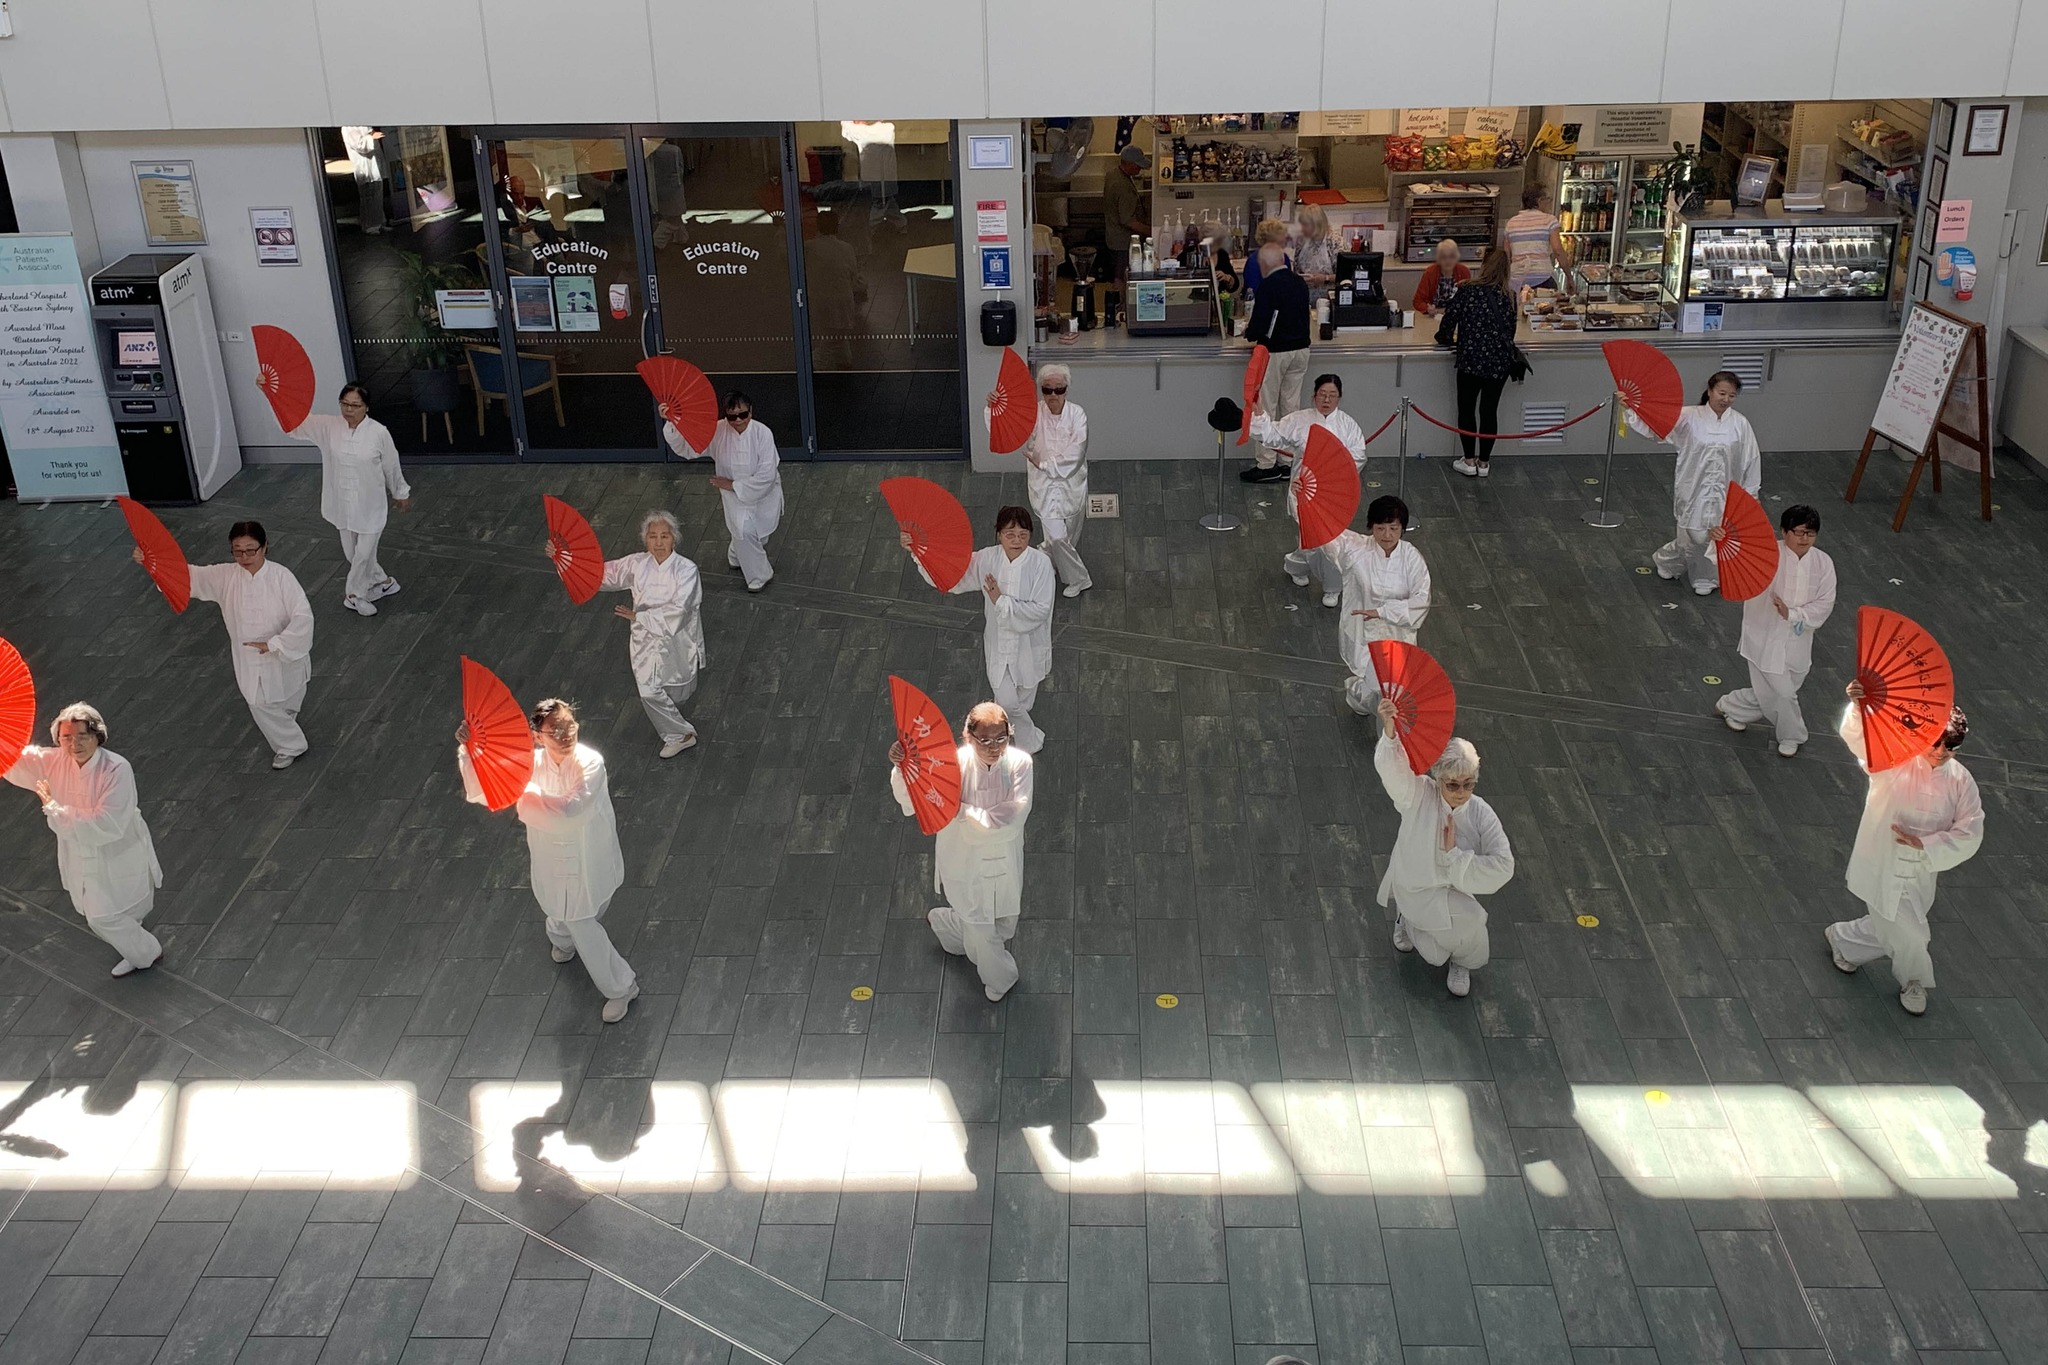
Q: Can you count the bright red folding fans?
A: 15